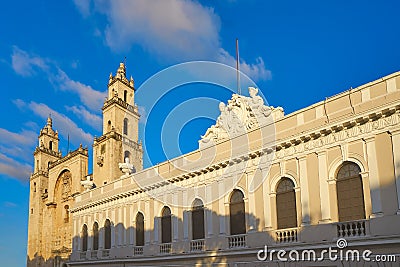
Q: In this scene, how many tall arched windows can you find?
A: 9